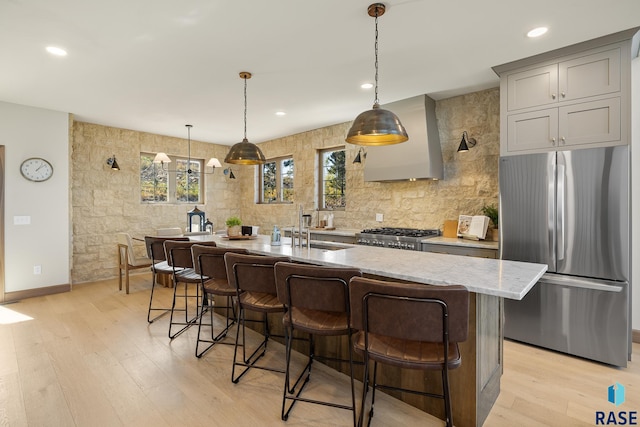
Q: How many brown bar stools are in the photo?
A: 6